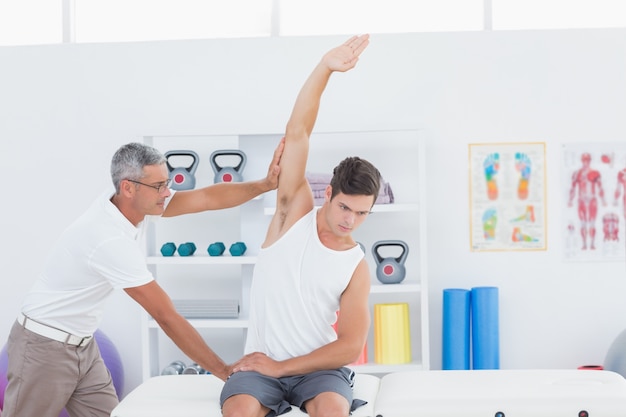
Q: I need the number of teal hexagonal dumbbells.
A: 4